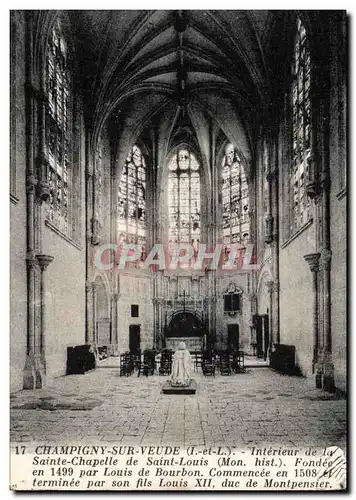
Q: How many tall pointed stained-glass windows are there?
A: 5